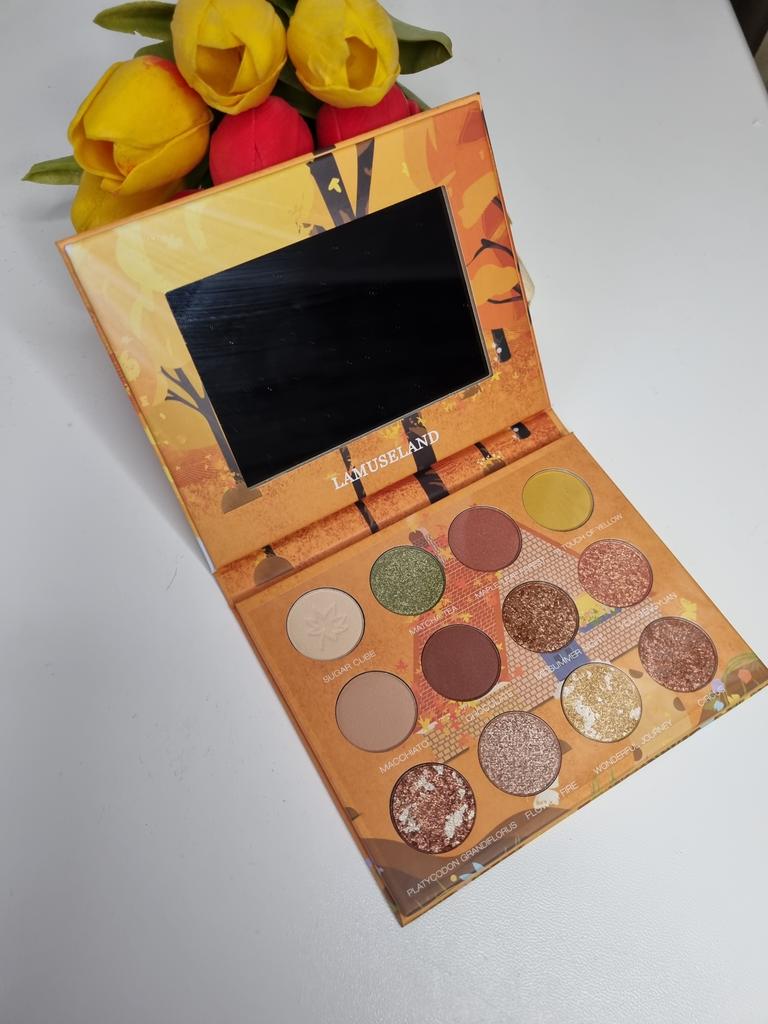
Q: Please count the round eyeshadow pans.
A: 12